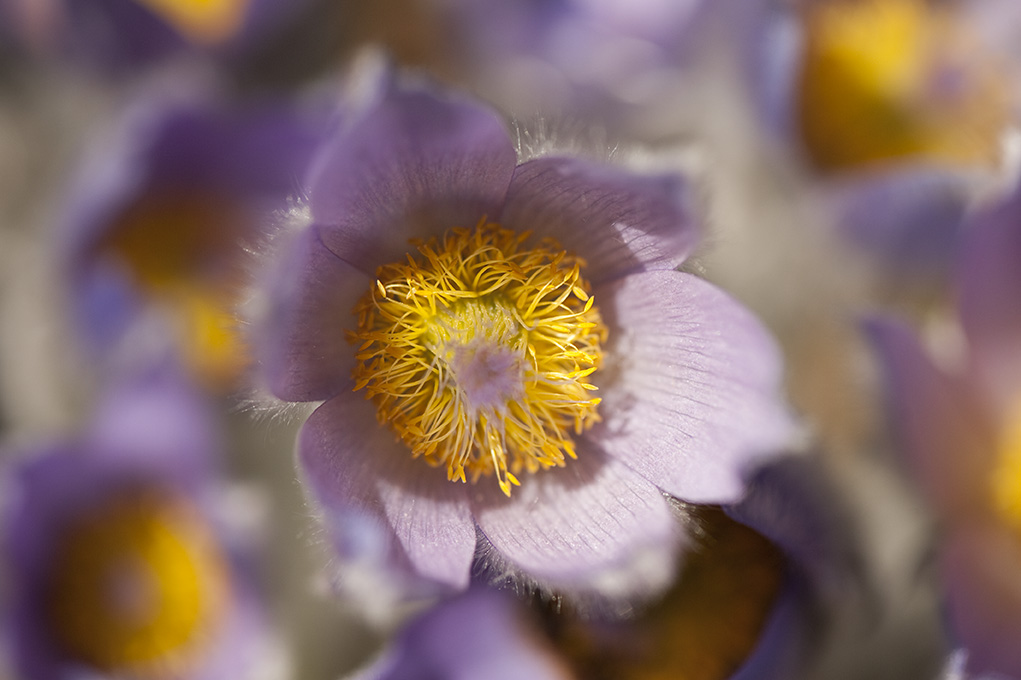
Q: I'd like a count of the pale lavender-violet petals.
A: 6